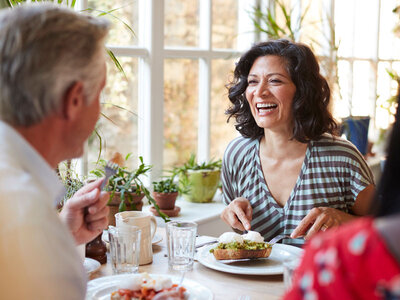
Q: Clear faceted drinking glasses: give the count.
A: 2